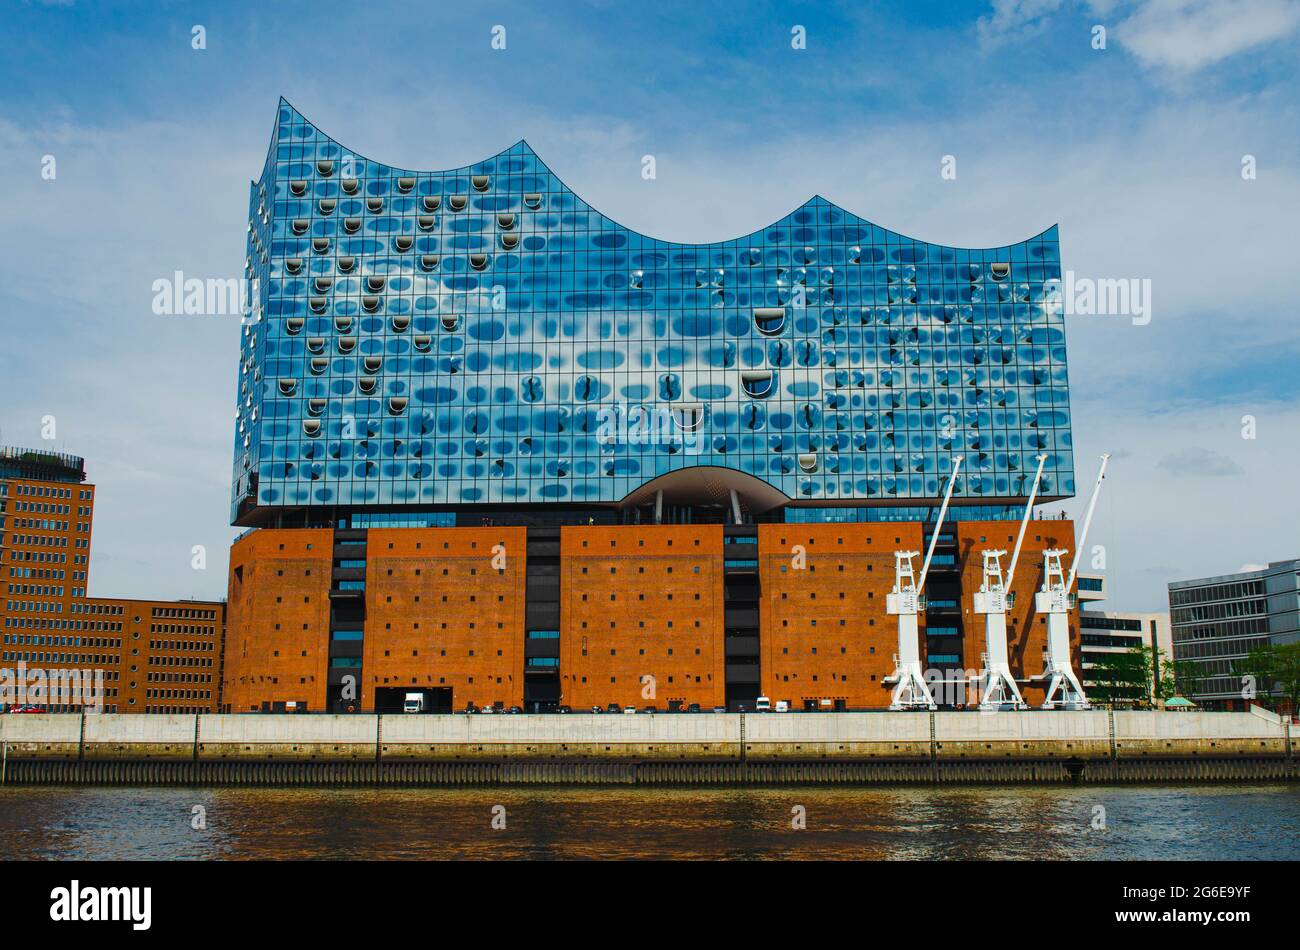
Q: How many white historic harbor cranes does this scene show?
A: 3